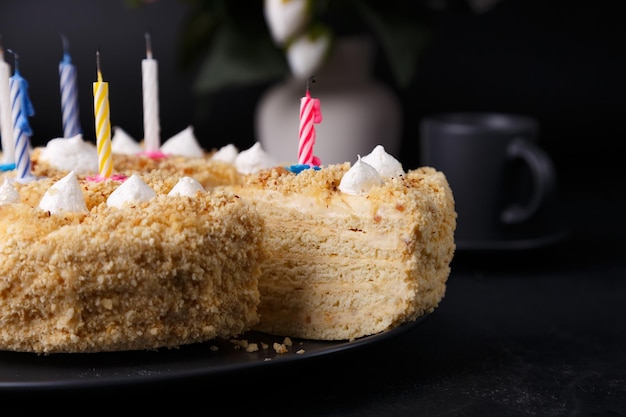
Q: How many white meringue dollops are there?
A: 11